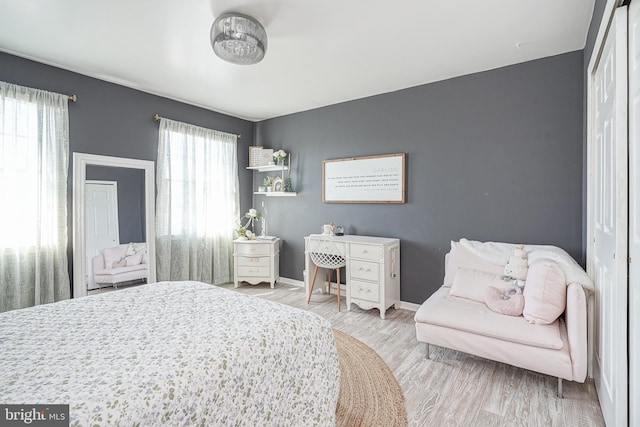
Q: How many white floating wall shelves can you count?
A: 2